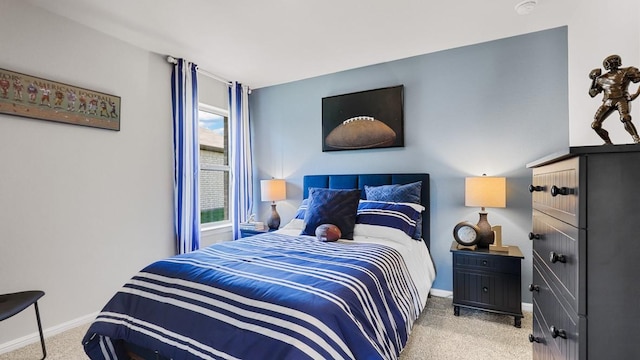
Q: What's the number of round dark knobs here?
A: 9